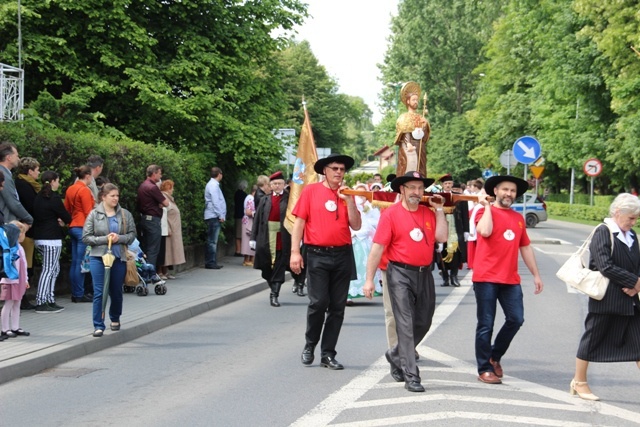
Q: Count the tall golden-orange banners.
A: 1